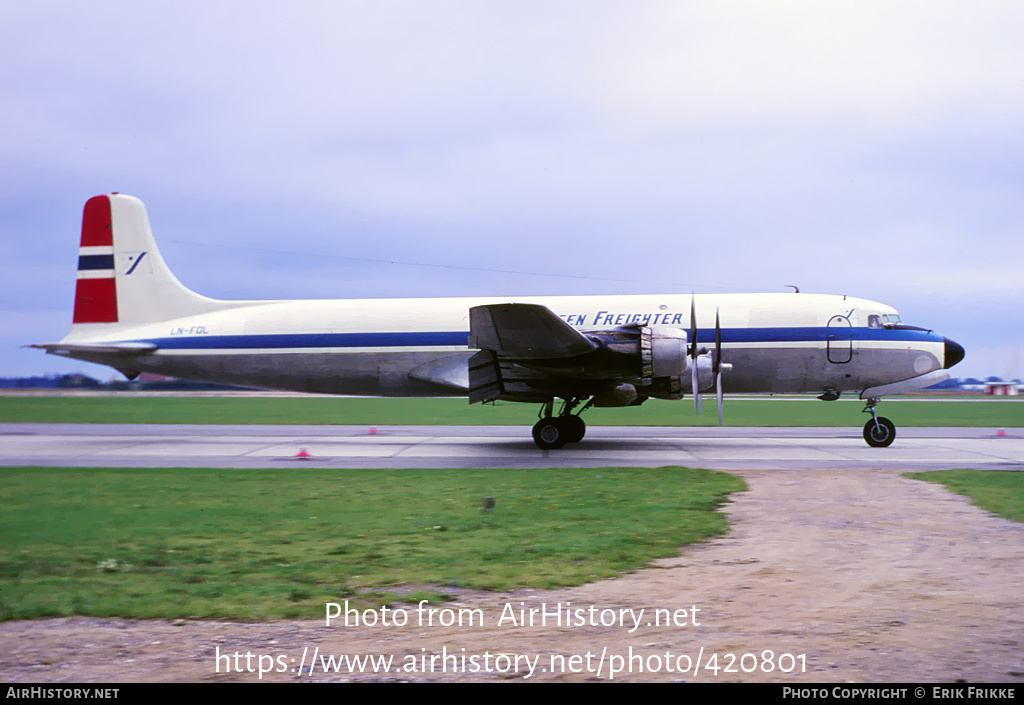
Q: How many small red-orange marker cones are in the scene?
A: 3